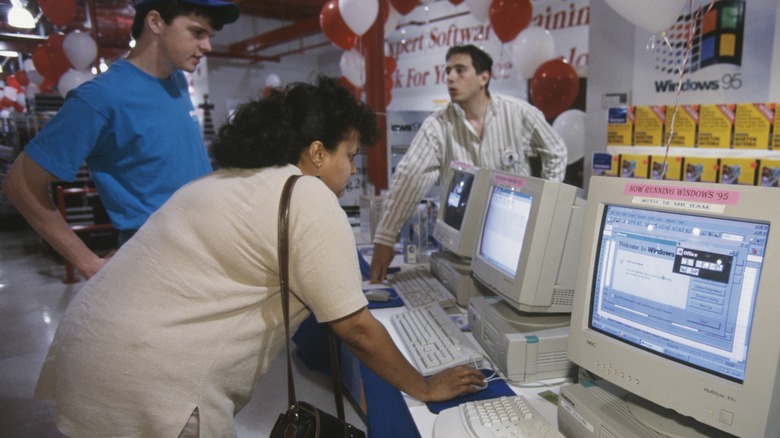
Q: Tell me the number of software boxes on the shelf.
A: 12